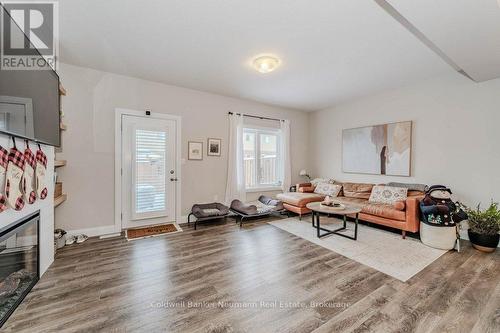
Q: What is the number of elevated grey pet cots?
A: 2